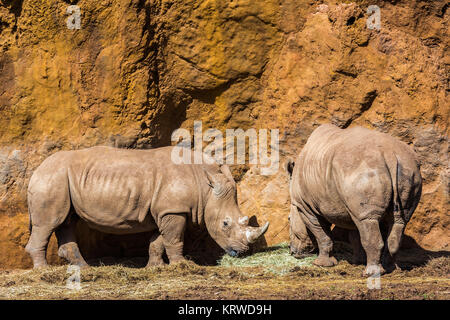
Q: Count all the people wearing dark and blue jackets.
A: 0